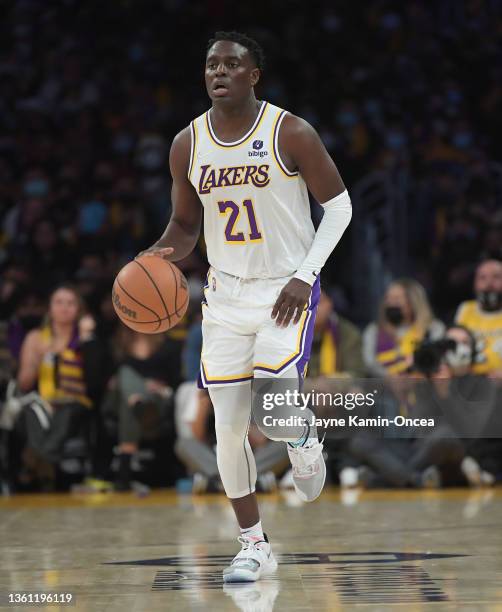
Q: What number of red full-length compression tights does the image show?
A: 0